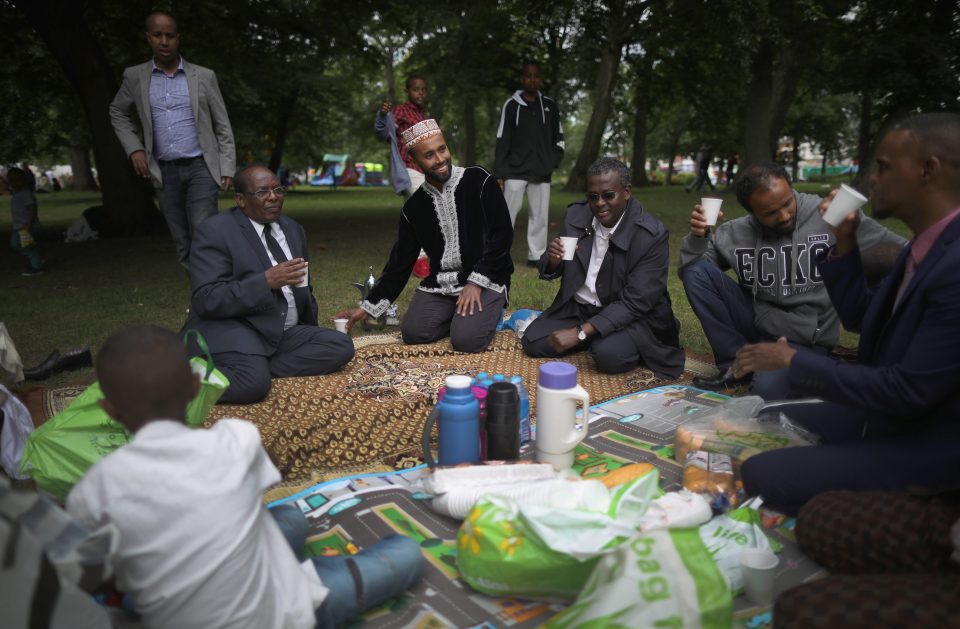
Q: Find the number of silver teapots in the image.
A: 1